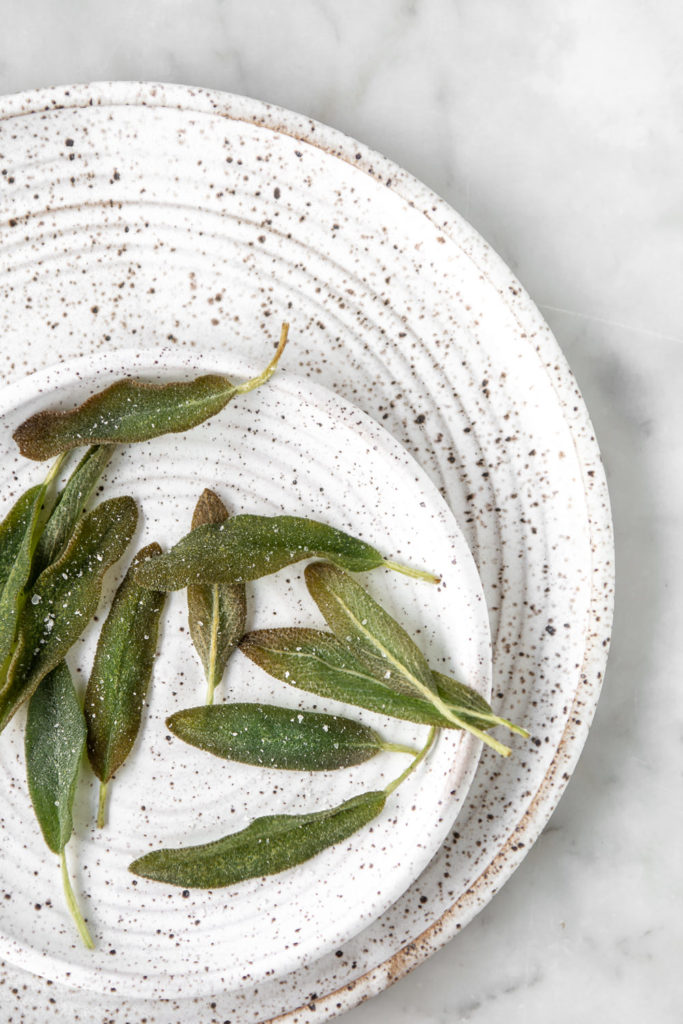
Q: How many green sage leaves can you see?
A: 12